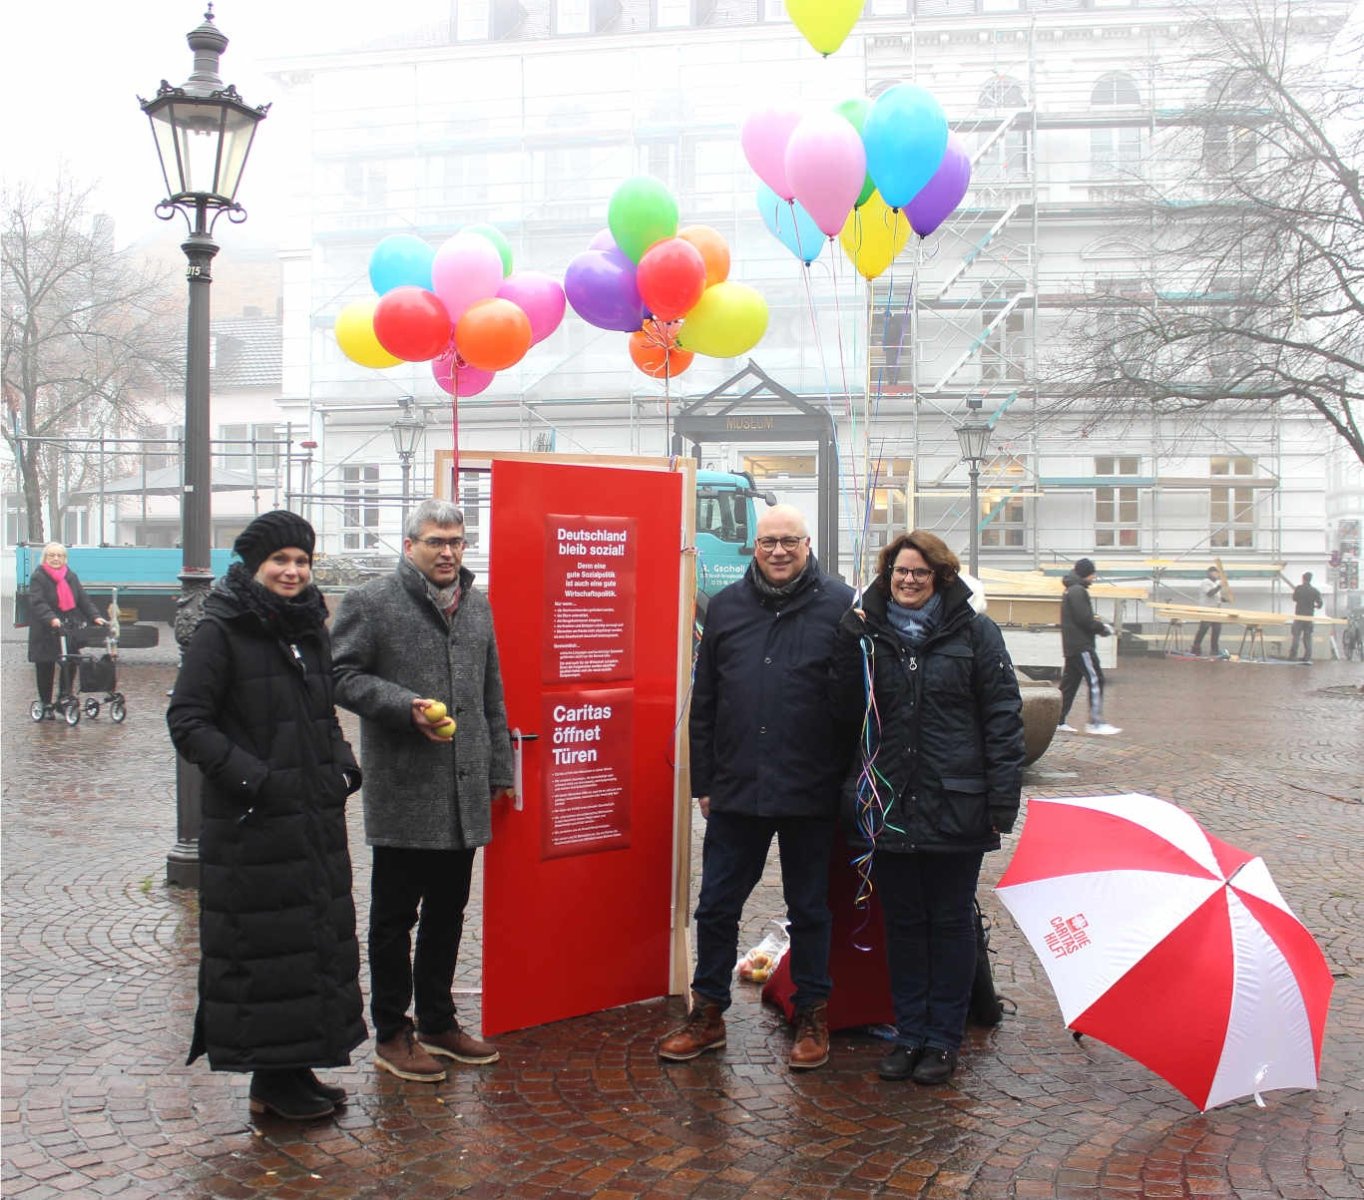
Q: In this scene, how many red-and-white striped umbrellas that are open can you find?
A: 1